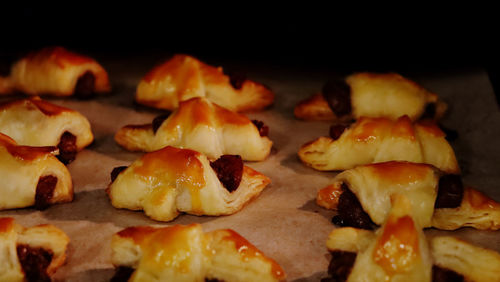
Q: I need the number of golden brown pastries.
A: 12